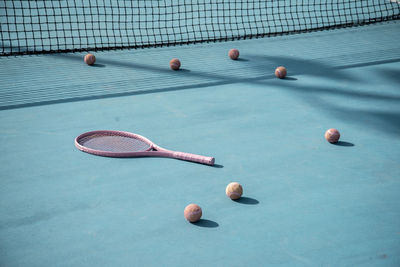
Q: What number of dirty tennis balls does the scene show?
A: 7